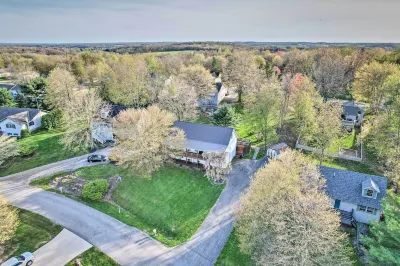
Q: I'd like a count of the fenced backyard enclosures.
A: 1